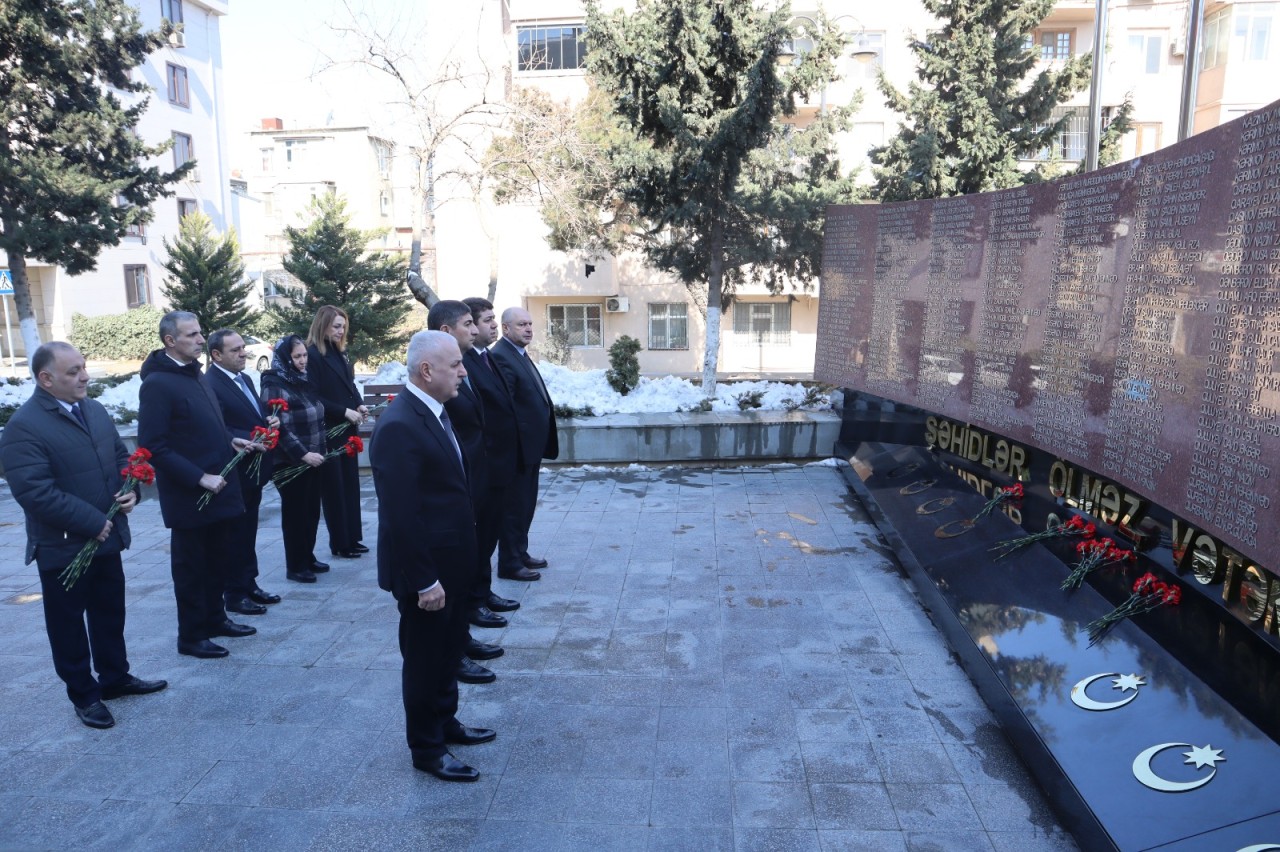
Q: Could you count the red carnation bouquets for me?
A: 9